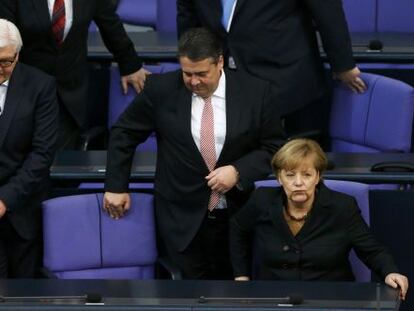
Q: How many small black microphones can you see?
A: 3